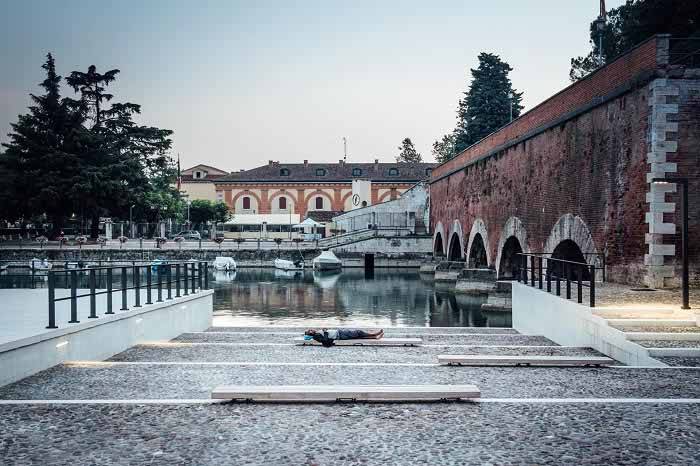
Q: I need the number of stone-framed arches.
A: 5